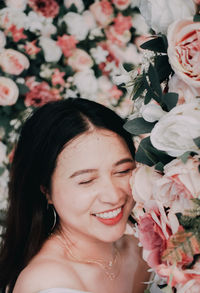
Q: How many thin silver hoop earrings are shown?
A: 1